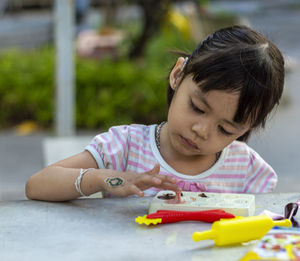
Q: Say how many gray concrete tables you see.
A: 1